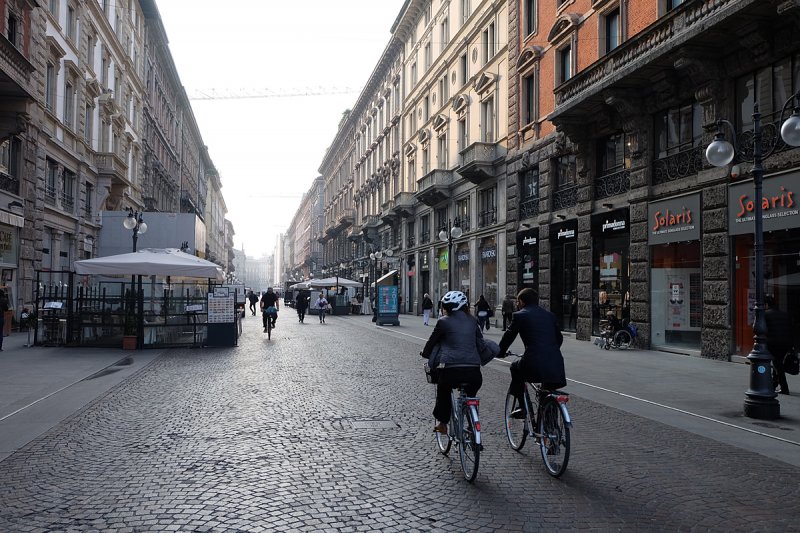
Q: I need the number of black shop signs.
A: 3